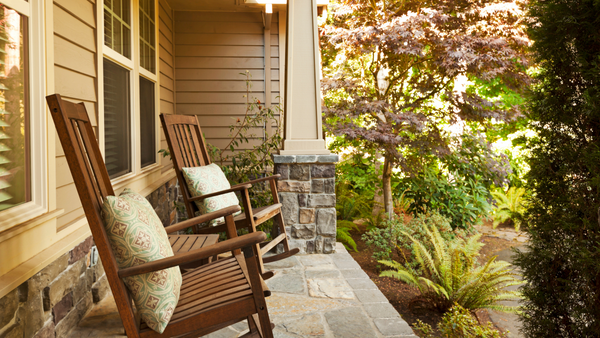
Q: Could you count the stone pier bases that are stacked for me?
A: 1